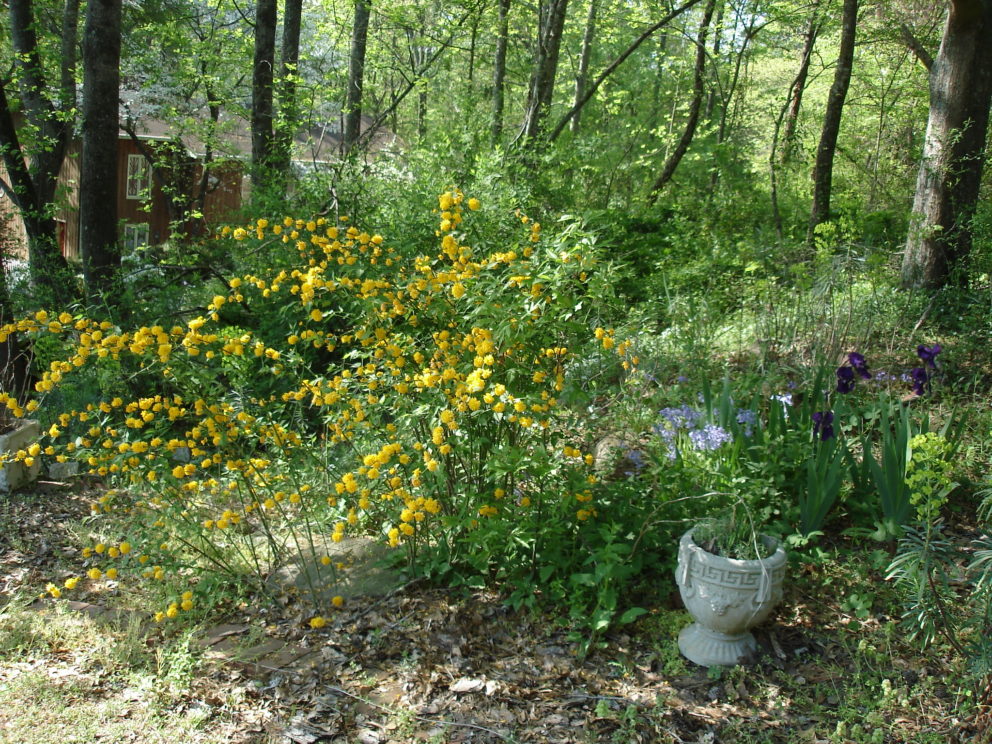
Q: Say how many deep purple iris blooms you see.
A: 5